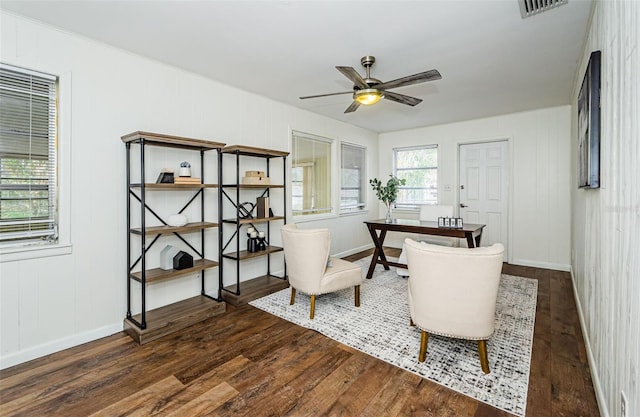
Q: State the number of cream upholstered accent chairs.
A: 2